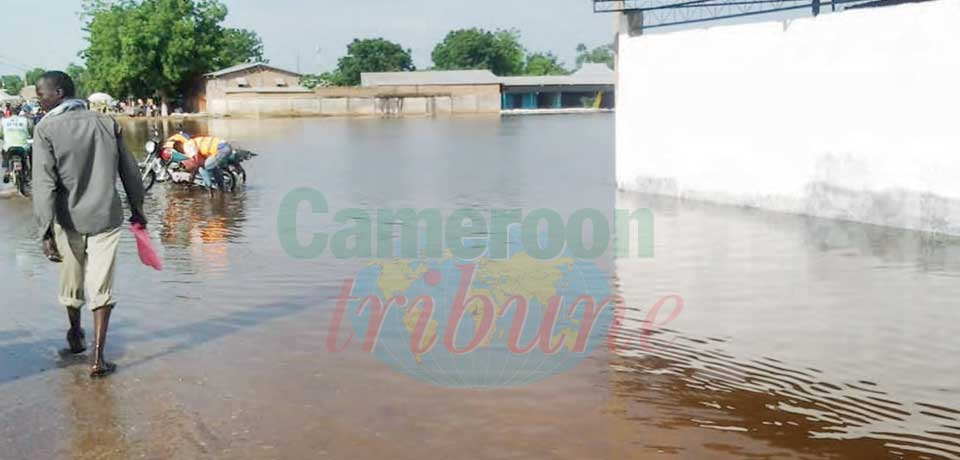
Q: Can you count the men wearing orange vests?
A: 2